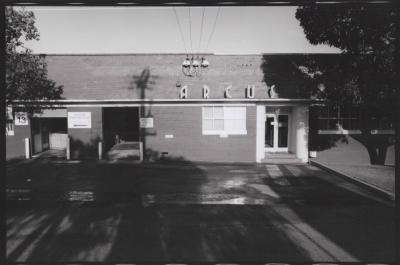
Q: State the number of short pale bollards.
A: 4